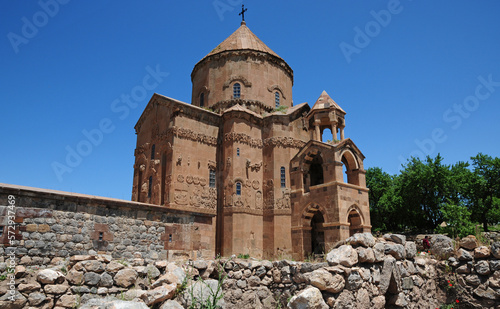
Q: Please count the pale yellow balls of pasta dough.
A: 0